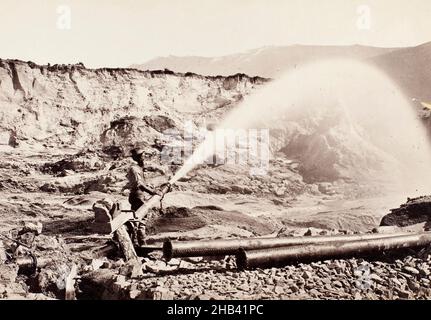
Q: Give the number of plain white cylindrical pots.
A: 0